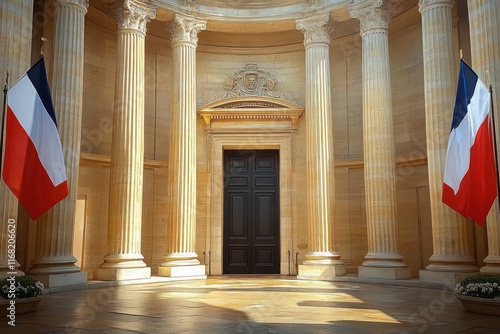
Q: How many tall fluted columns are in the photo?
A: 8